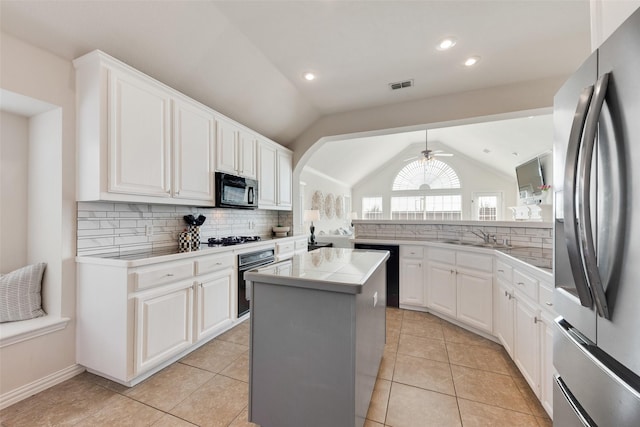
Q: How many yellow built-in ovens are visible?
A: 0